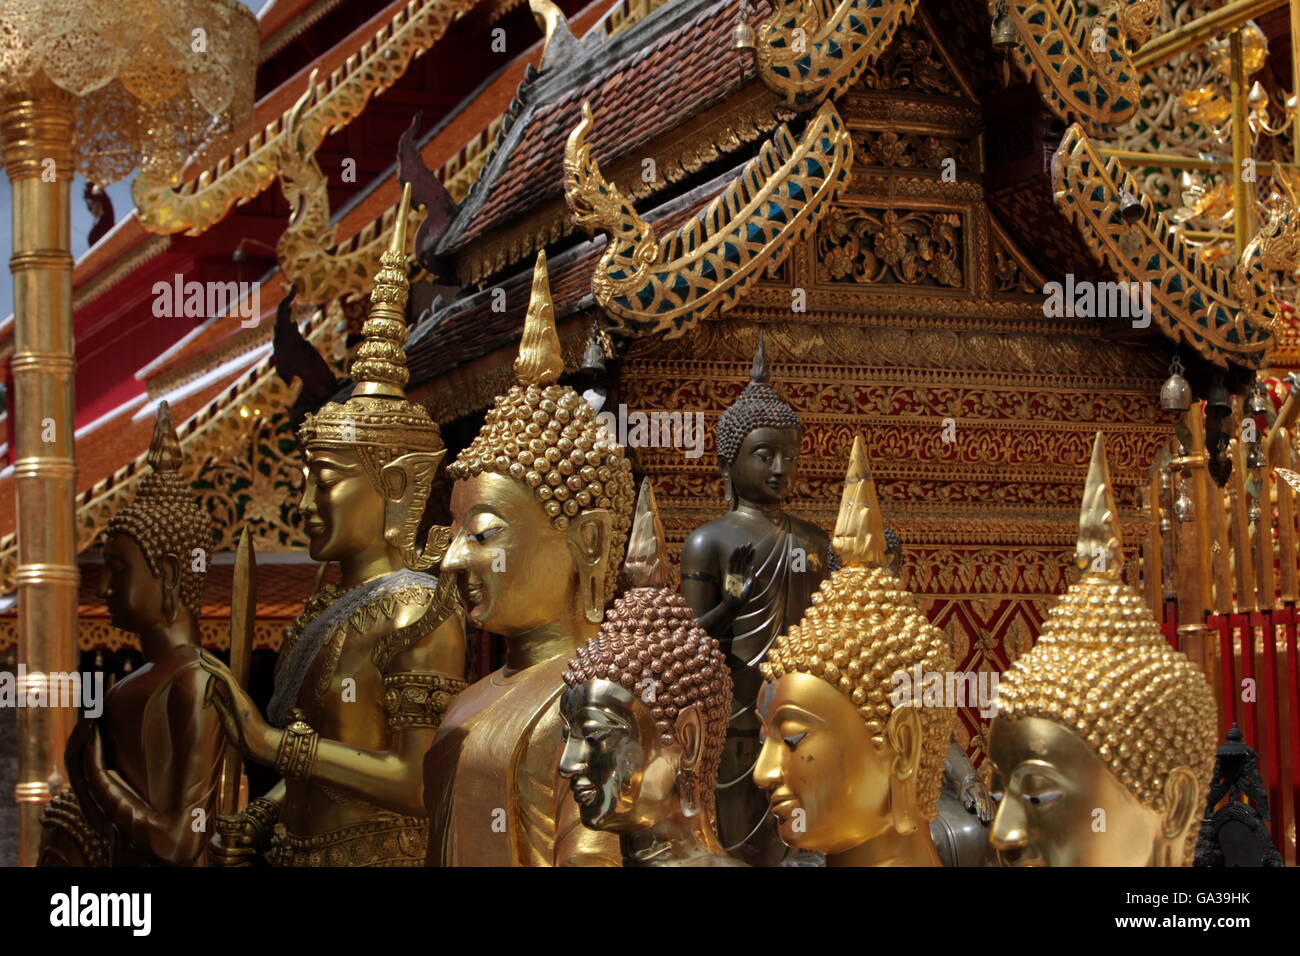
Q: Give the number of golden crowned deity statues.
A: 1